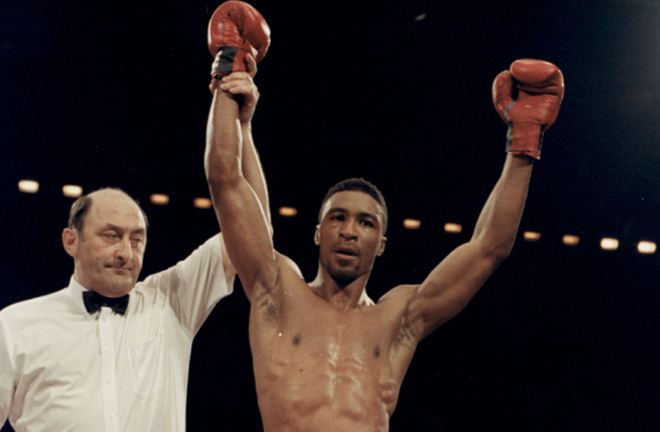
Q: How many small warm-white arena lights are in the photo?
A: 11